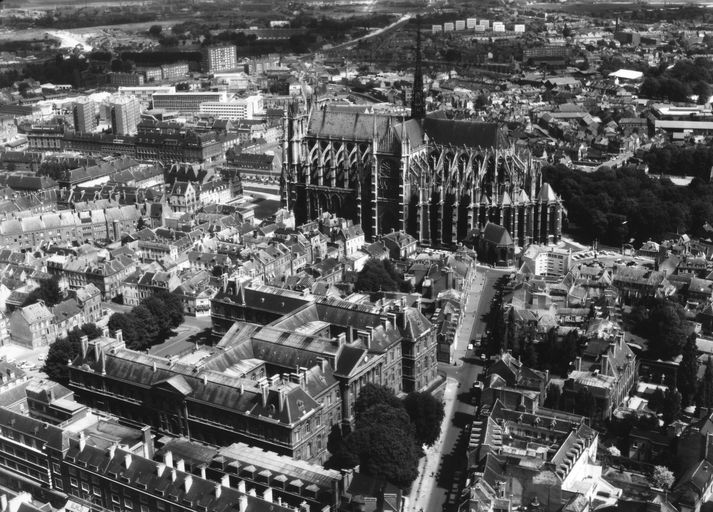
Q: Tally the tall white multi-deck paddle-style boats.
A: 0